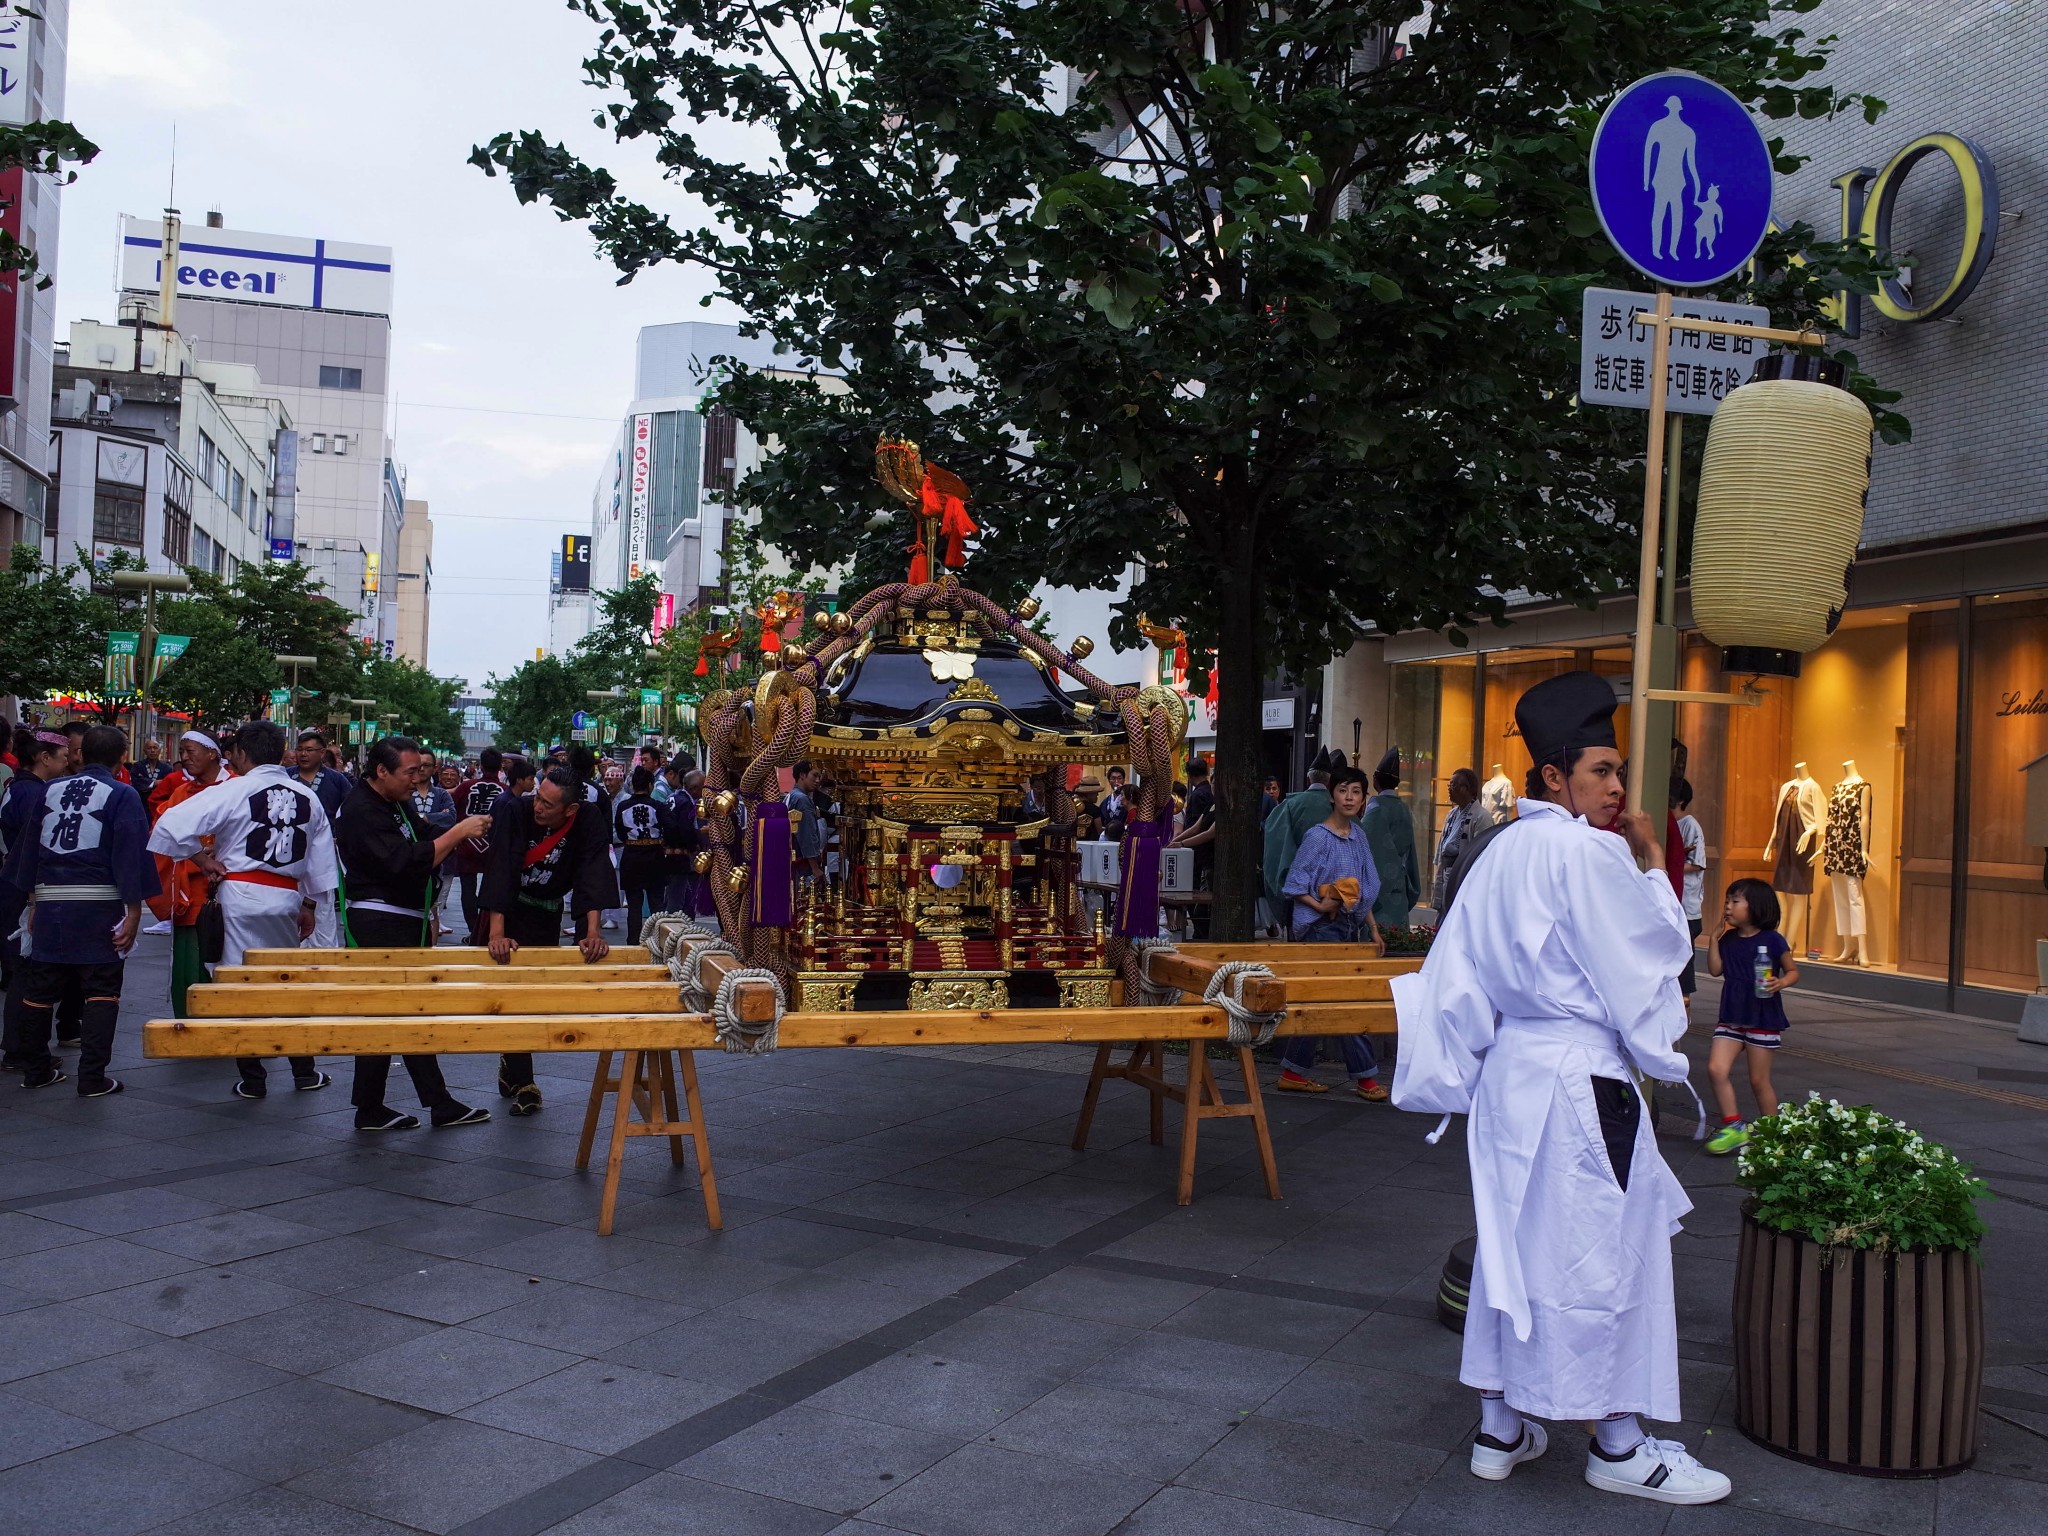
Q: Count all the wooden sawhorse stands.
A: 2